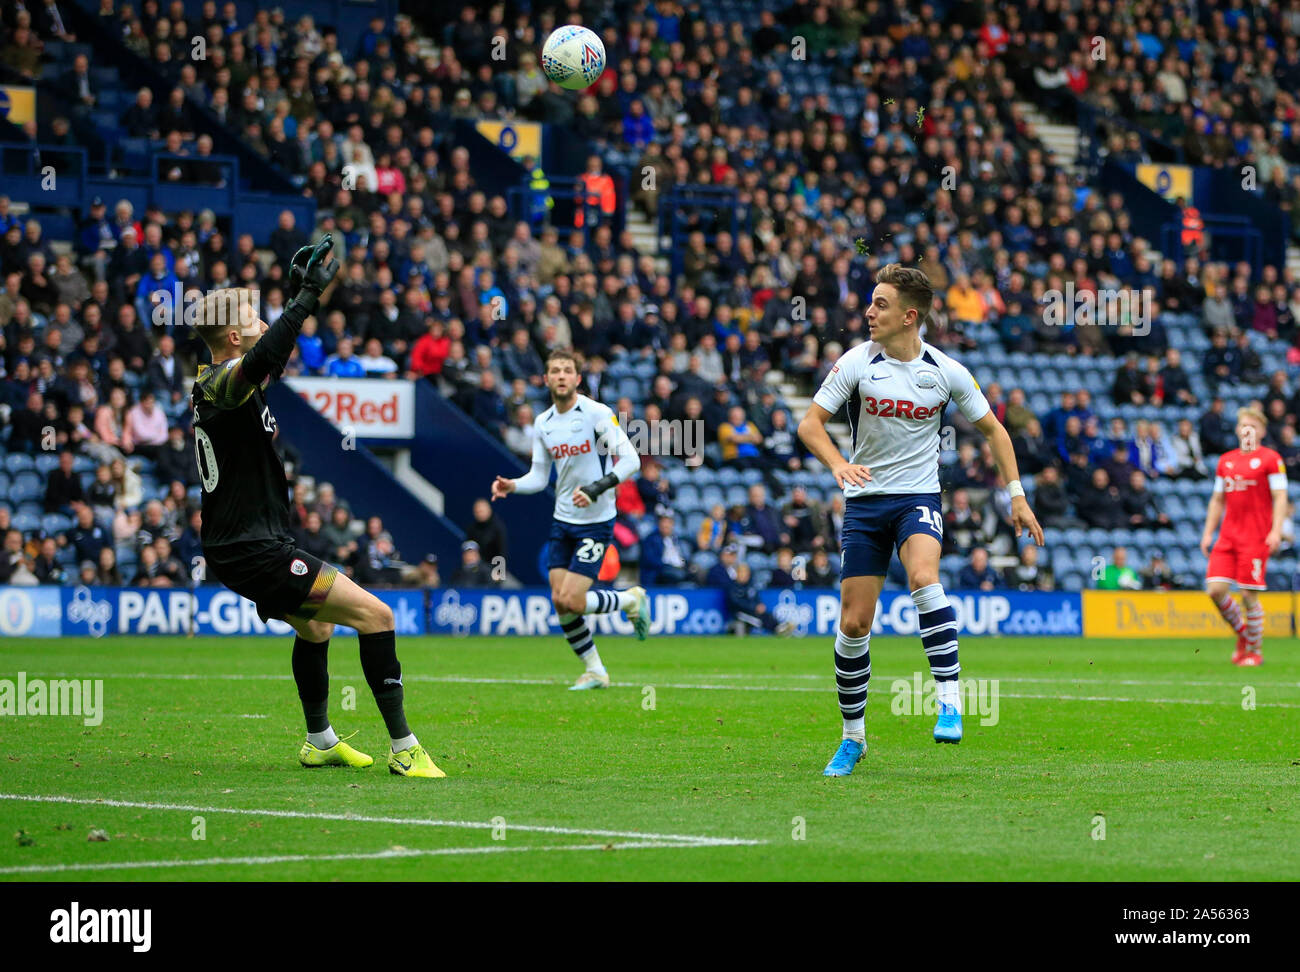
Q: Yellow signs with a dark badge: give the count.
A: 3